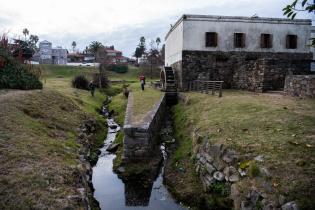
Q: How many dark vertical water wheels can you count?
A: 1